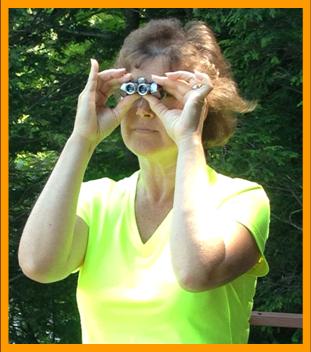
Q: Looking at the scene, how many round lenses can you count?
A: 2